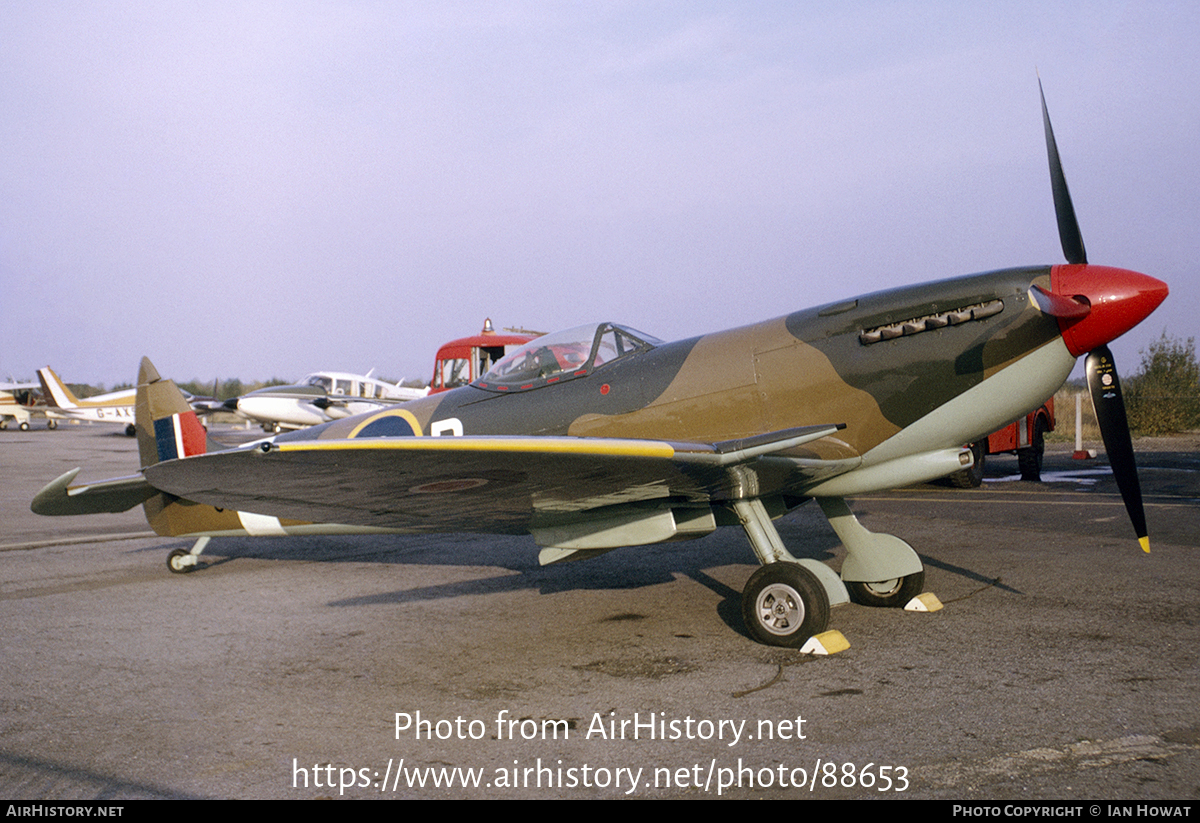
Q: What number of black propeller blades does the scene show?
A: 2